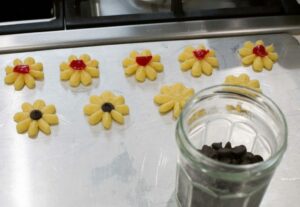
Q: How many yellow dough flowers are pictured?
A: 9